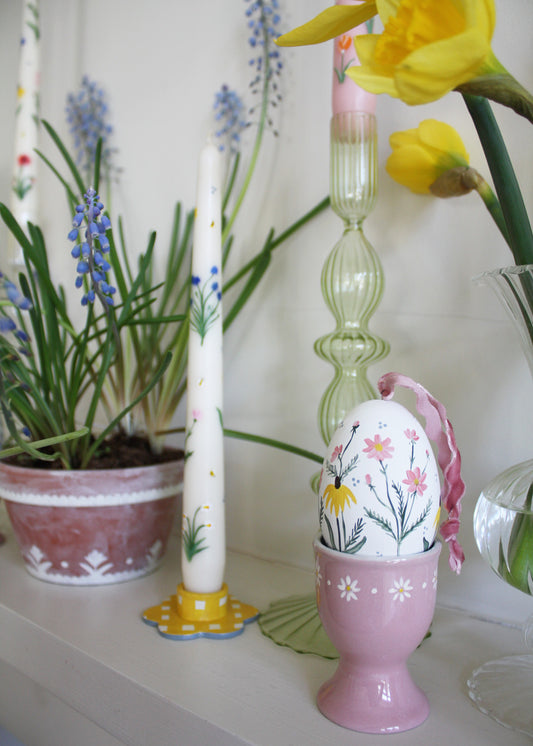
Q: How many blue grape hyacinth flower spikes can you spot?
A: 5